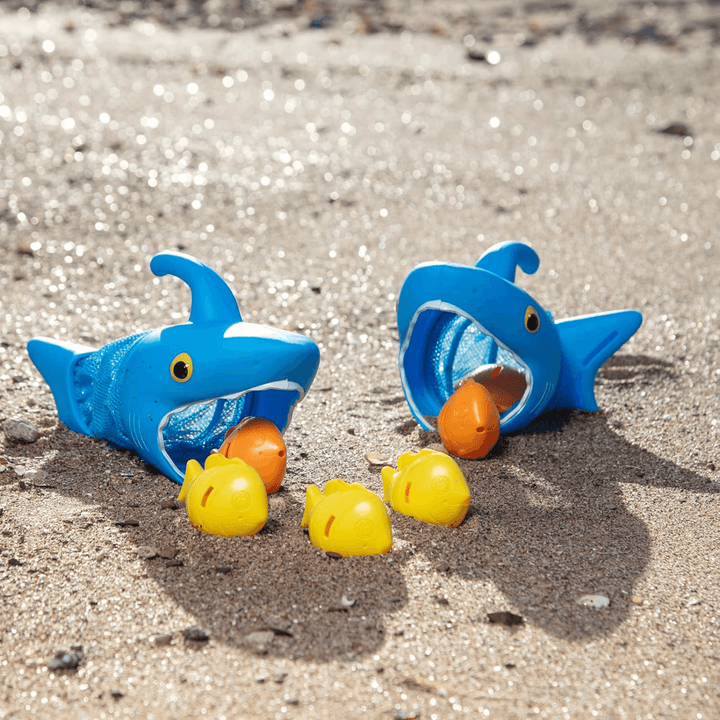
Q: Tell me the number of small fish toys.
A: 6